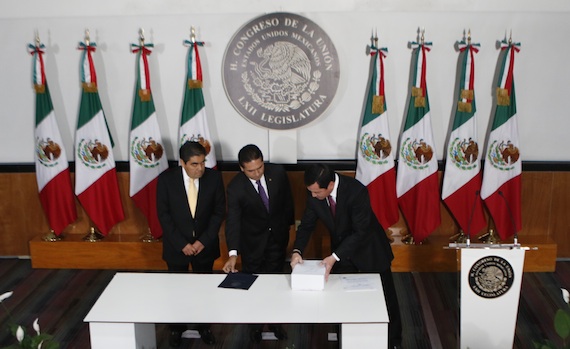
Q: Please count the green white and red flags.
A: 8